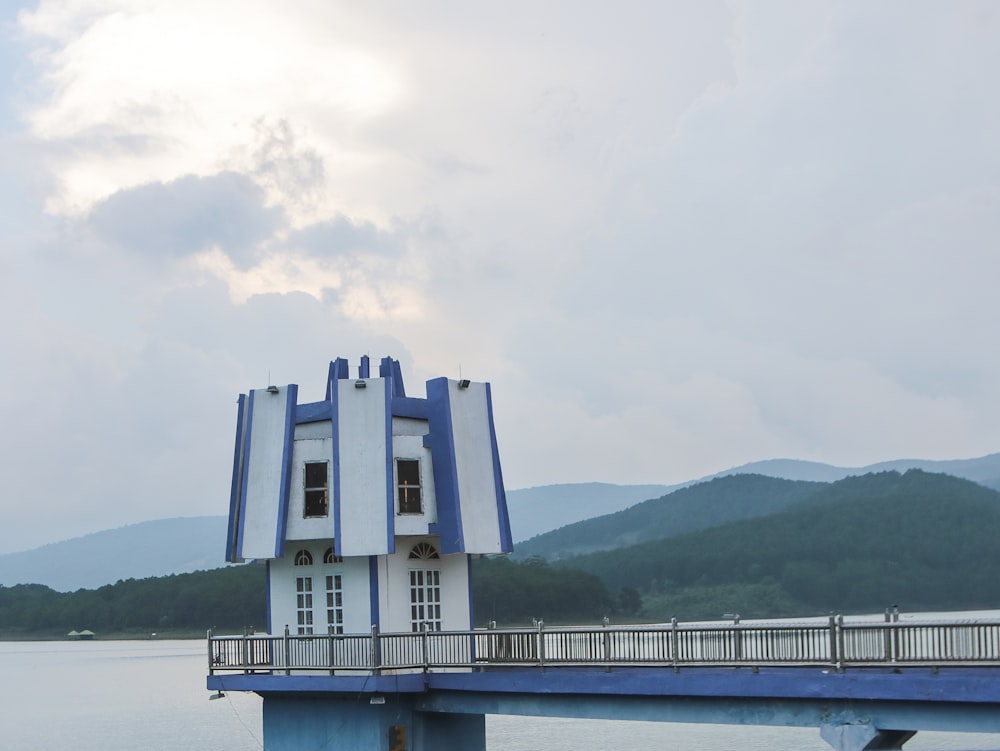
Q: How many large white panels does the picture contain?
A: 3